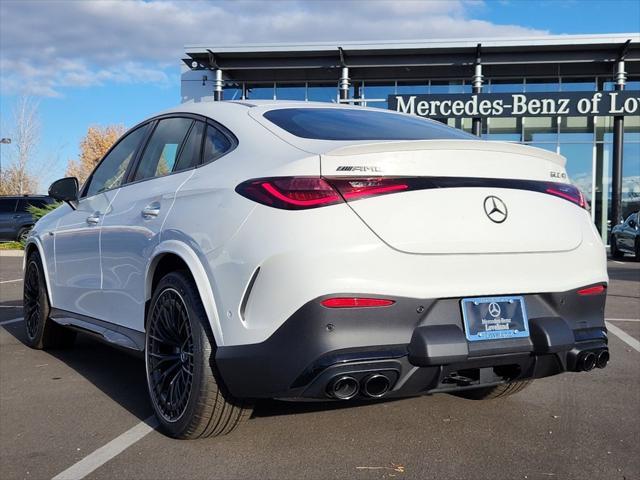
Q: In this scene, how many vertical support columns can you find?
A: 4